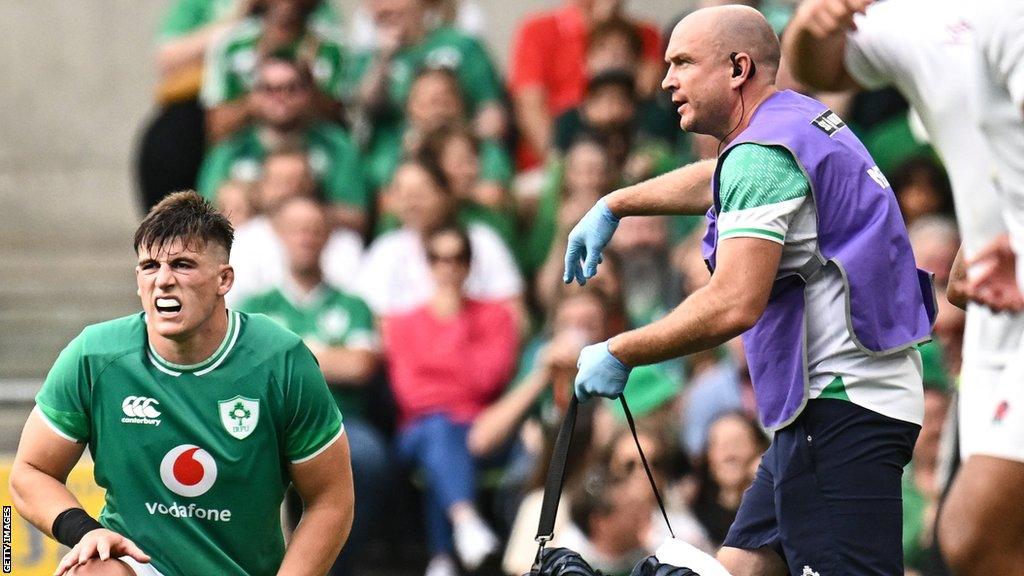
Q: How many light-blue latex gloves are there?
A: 2